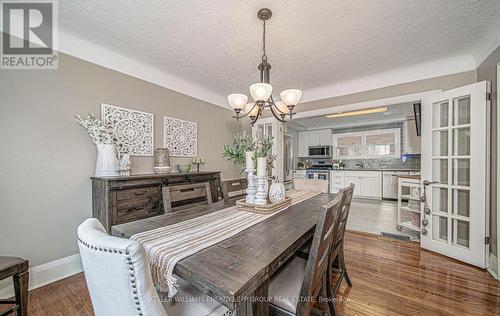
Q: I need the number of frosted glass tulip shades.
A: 5